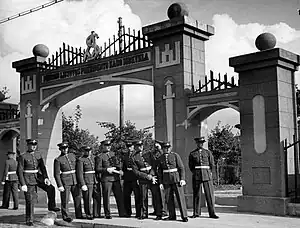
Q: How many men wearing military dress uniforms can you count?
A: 10